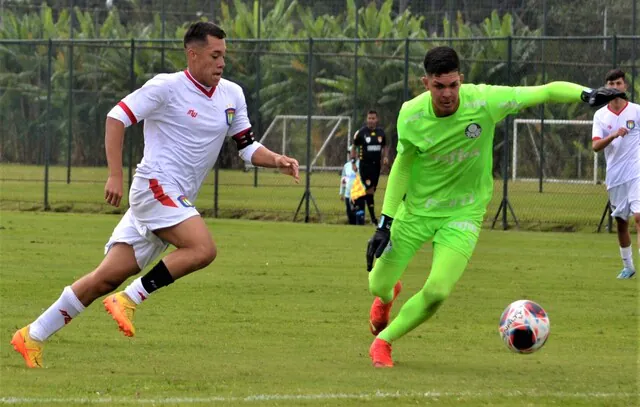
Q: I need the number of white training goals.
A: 2